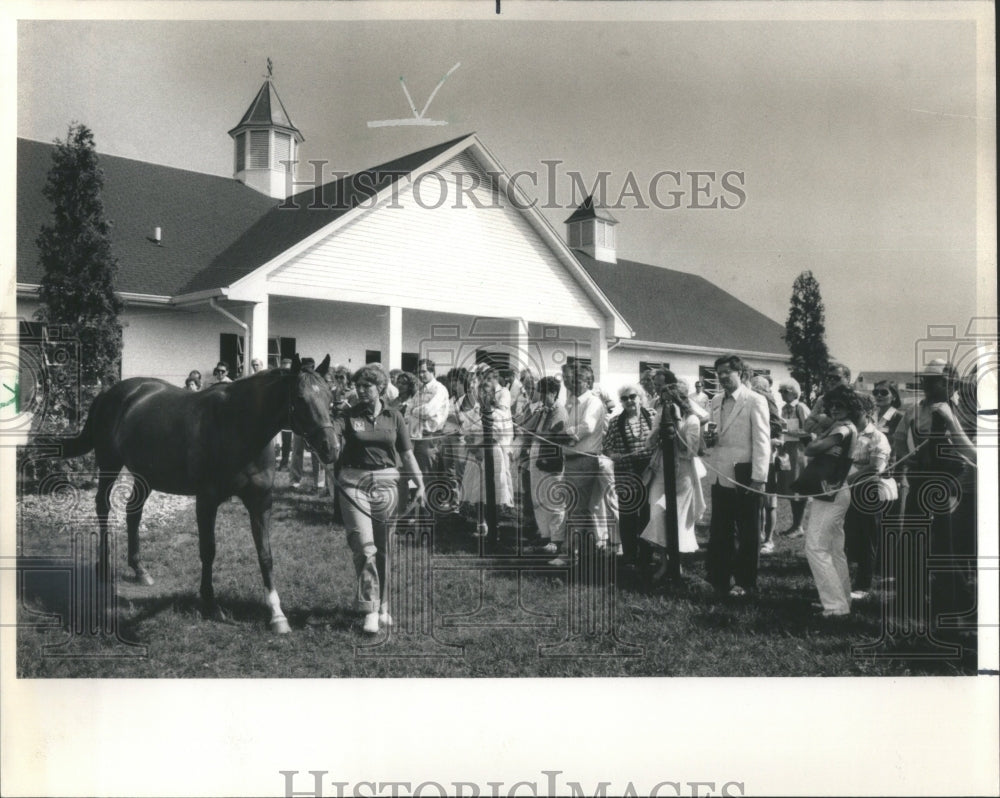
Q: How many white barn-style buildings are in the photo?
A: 1